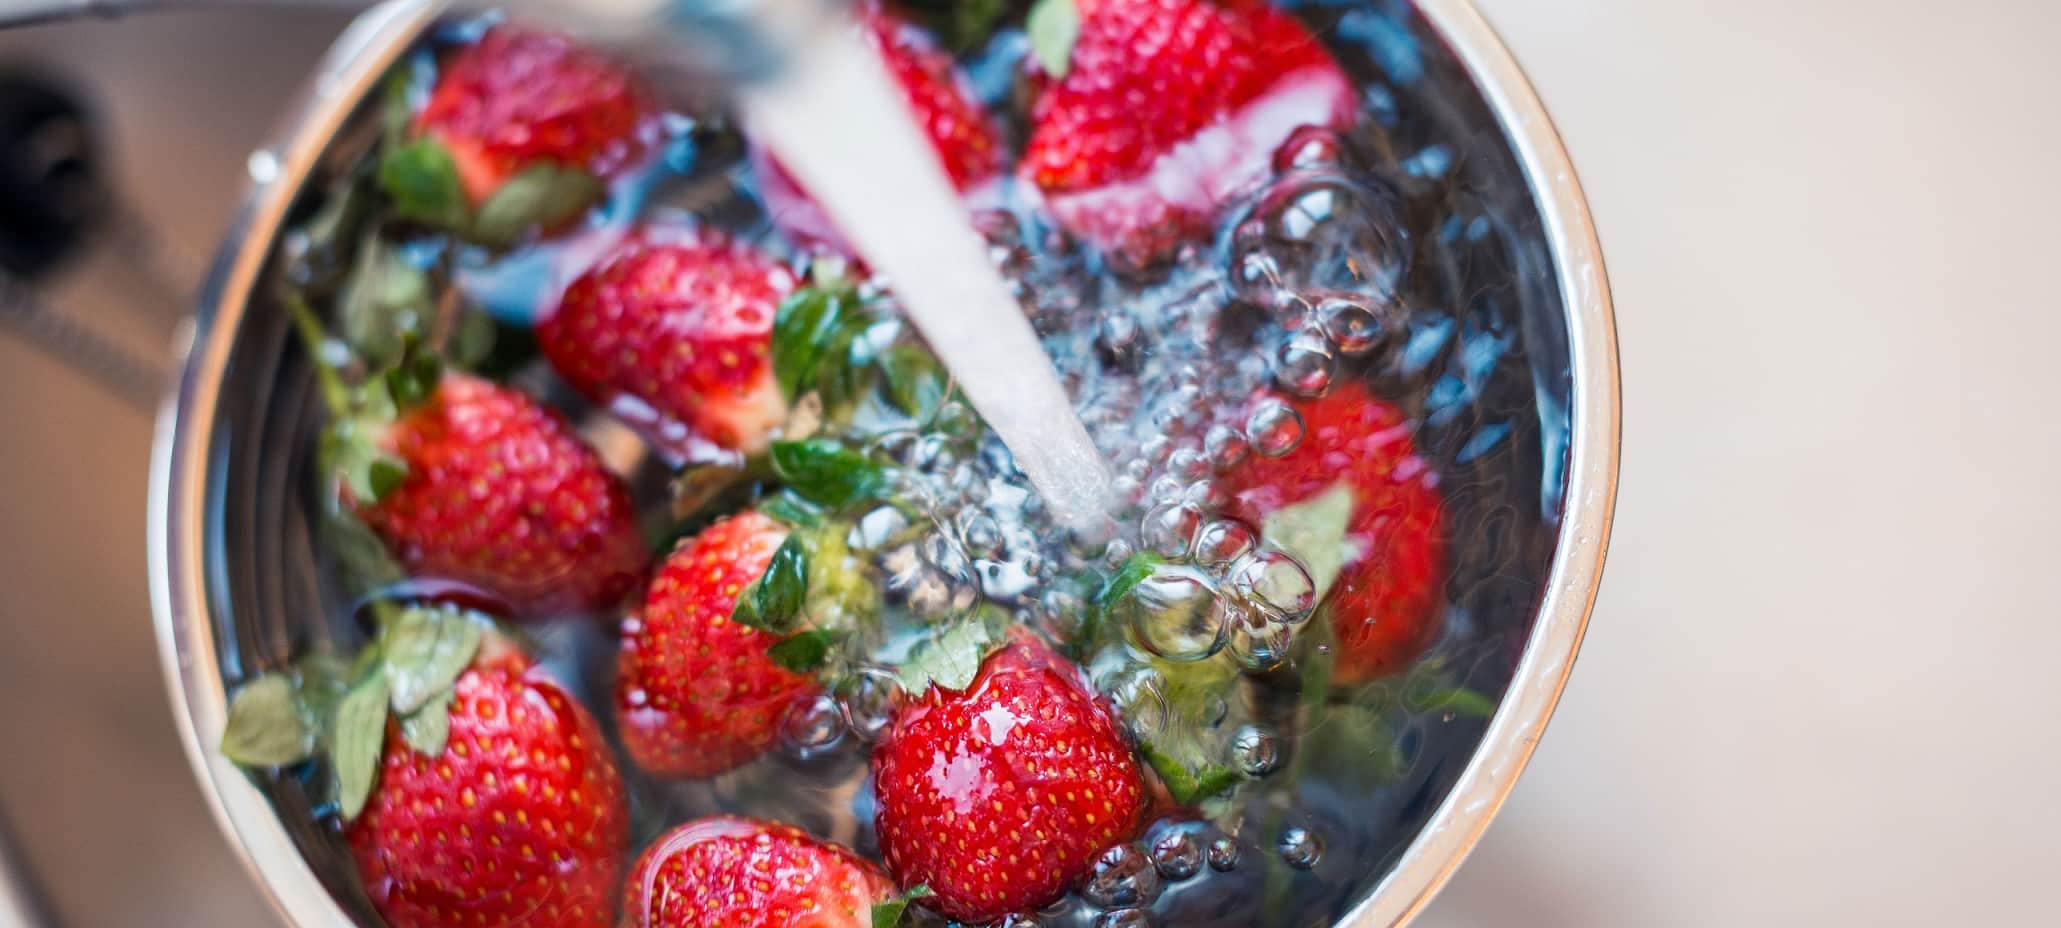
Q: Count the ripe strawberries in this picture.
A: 10